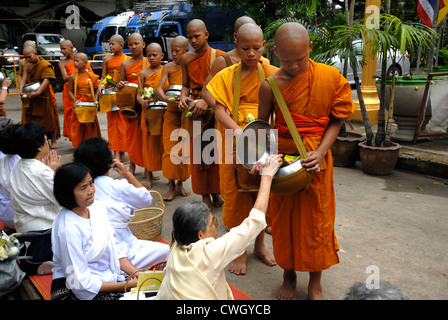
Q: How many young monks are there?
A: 12